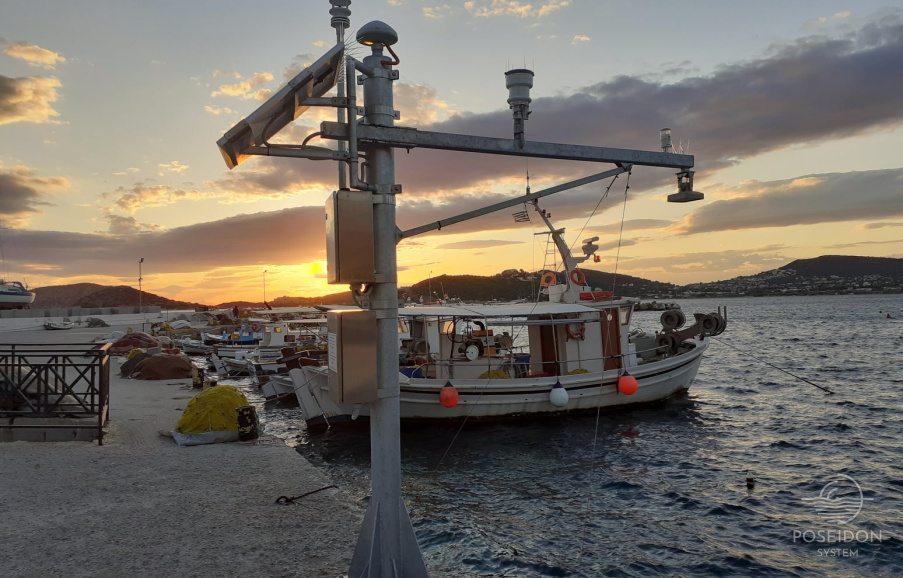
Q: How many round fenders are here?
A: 3